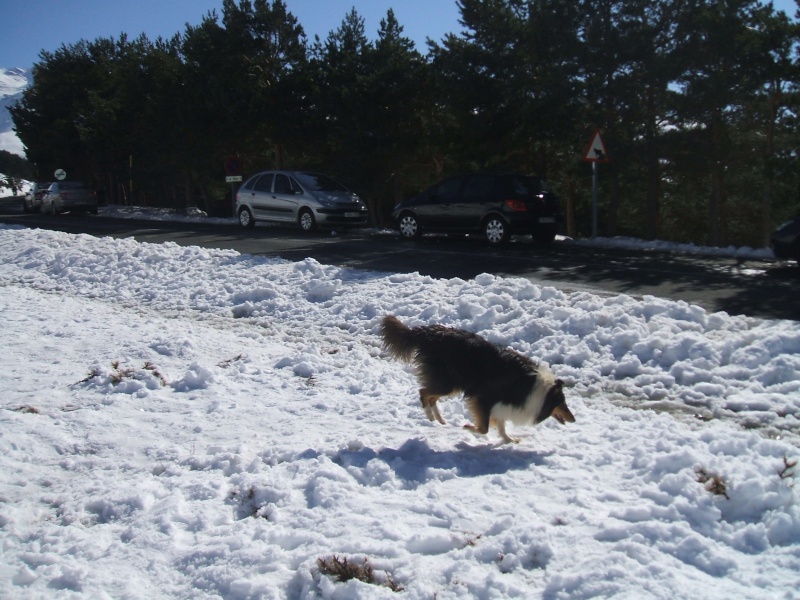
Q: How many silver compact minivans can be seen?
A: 1